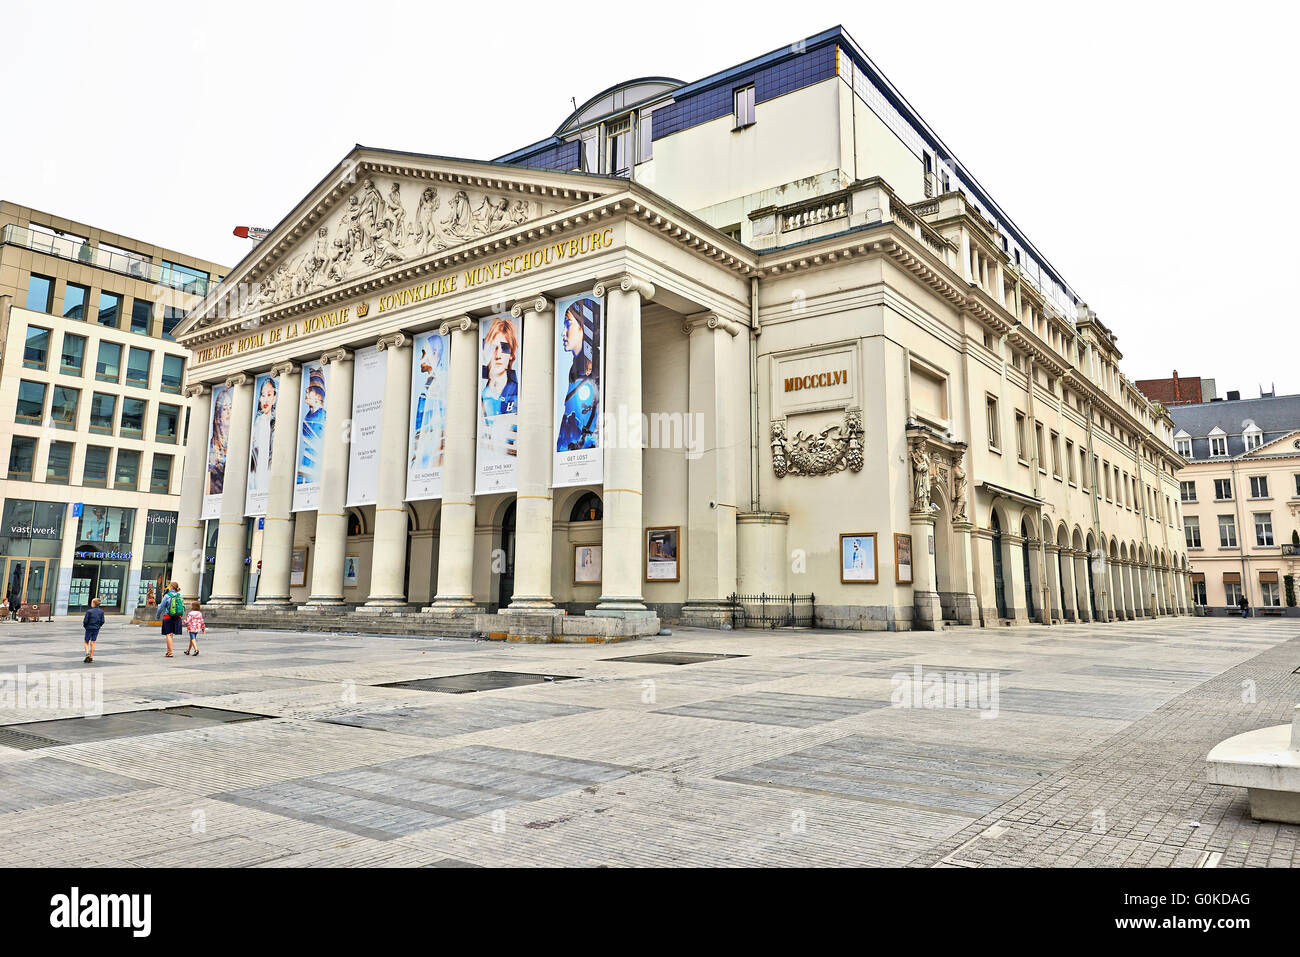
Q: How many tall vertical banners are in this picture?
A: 7